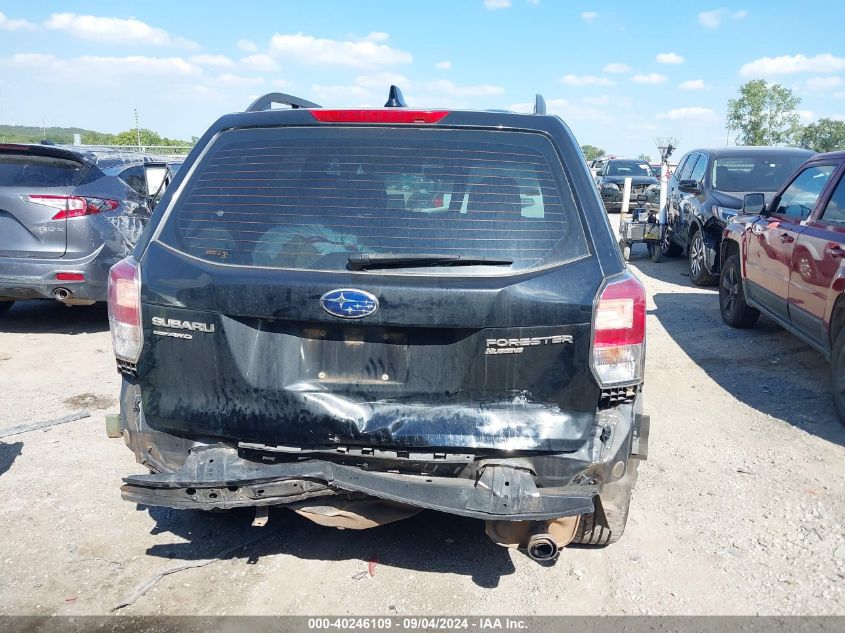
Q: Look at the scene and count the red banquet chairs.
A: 0